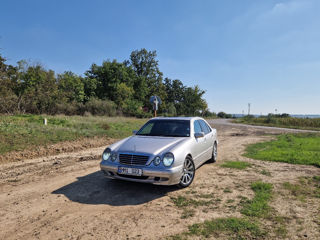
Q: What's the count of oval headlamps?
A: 4